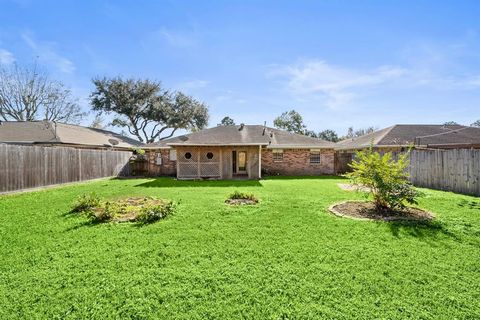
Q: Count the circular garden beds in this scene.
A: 3